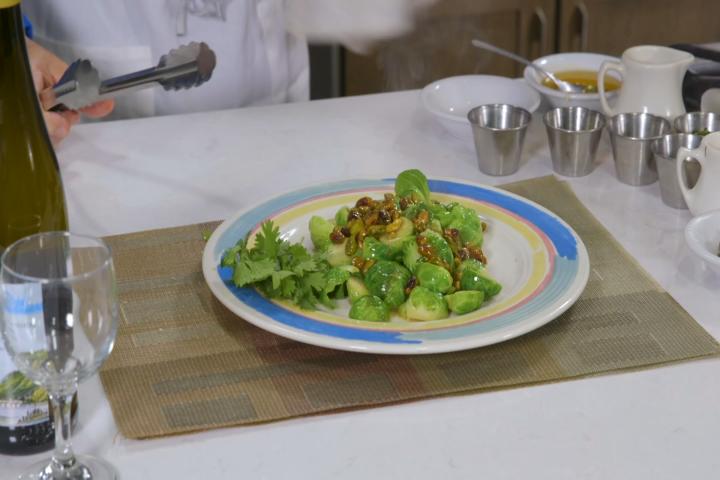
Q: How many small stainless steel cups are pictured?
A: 5